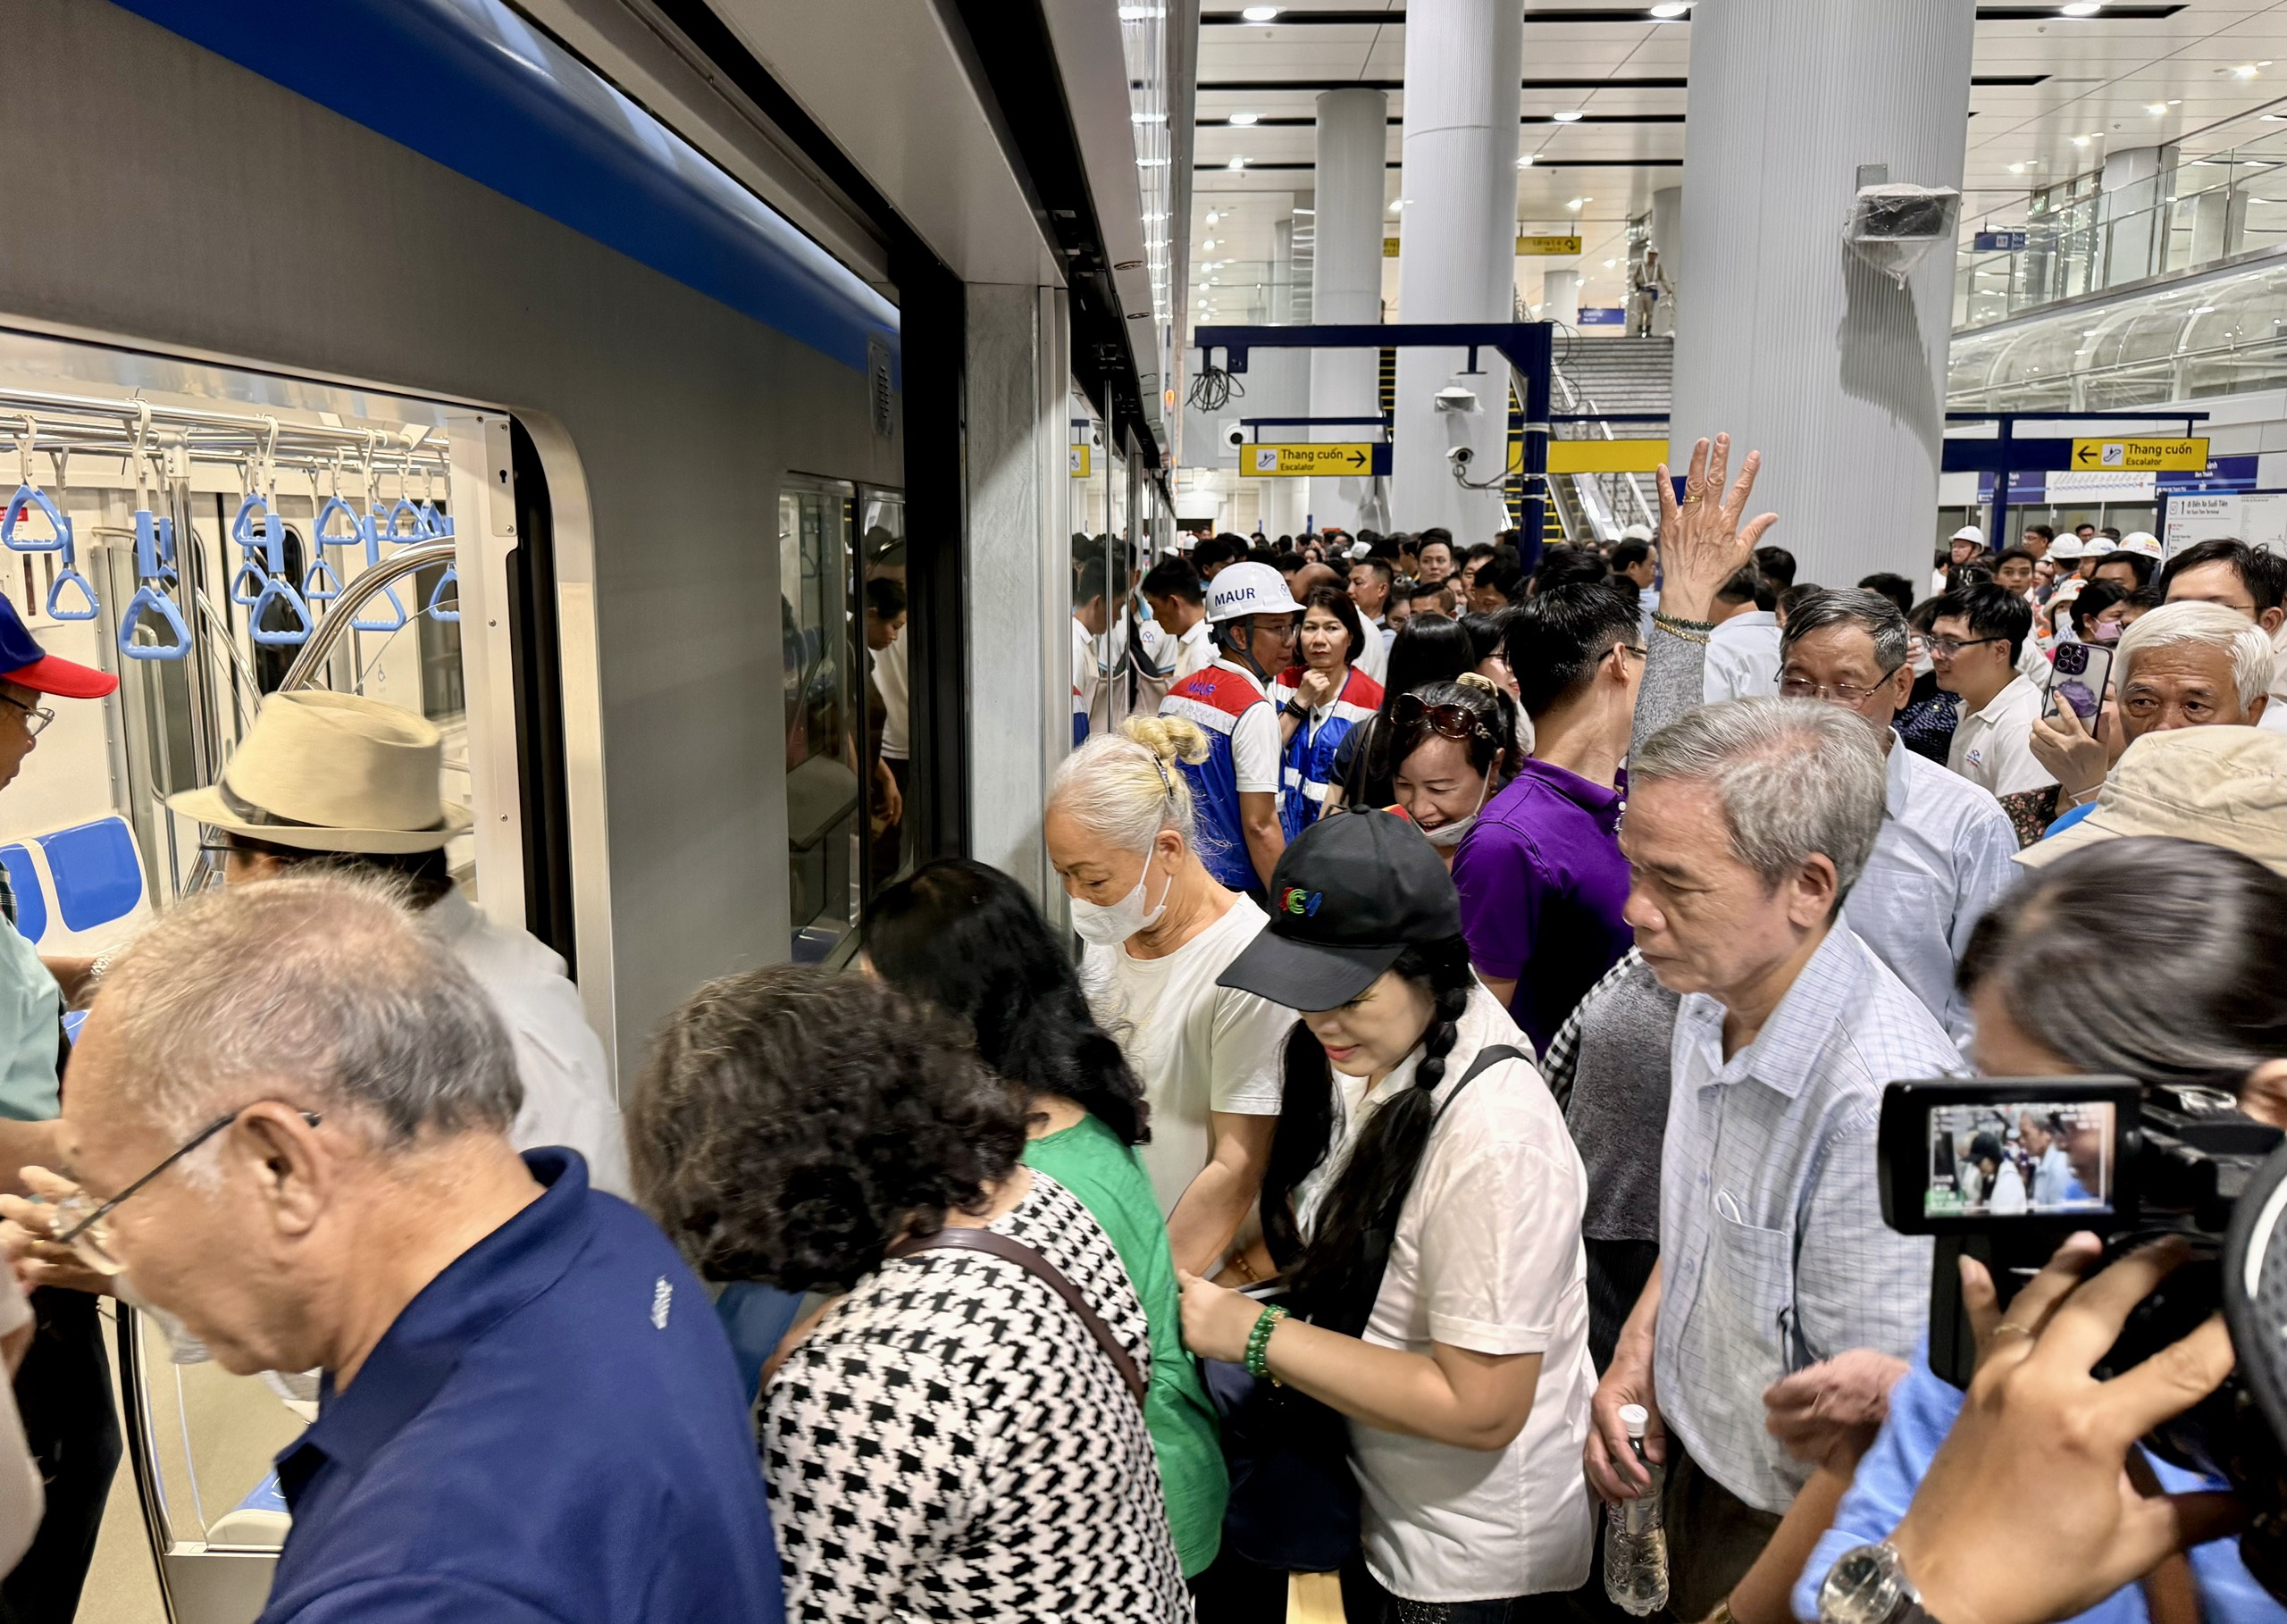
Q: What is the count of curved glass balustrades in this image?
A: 1